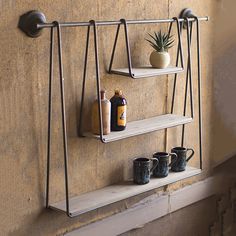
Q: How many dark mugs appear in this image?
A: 3